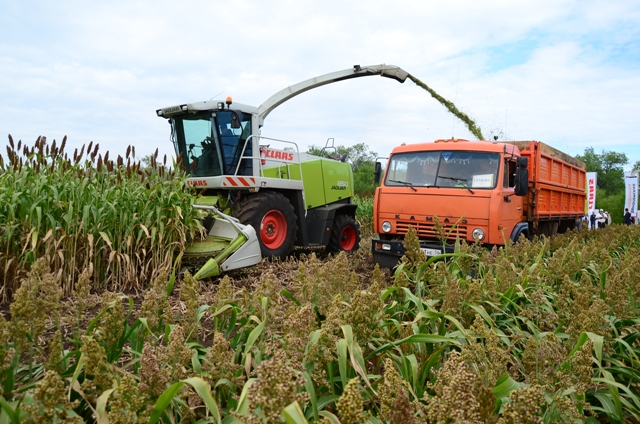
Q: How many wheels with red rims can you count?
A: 2